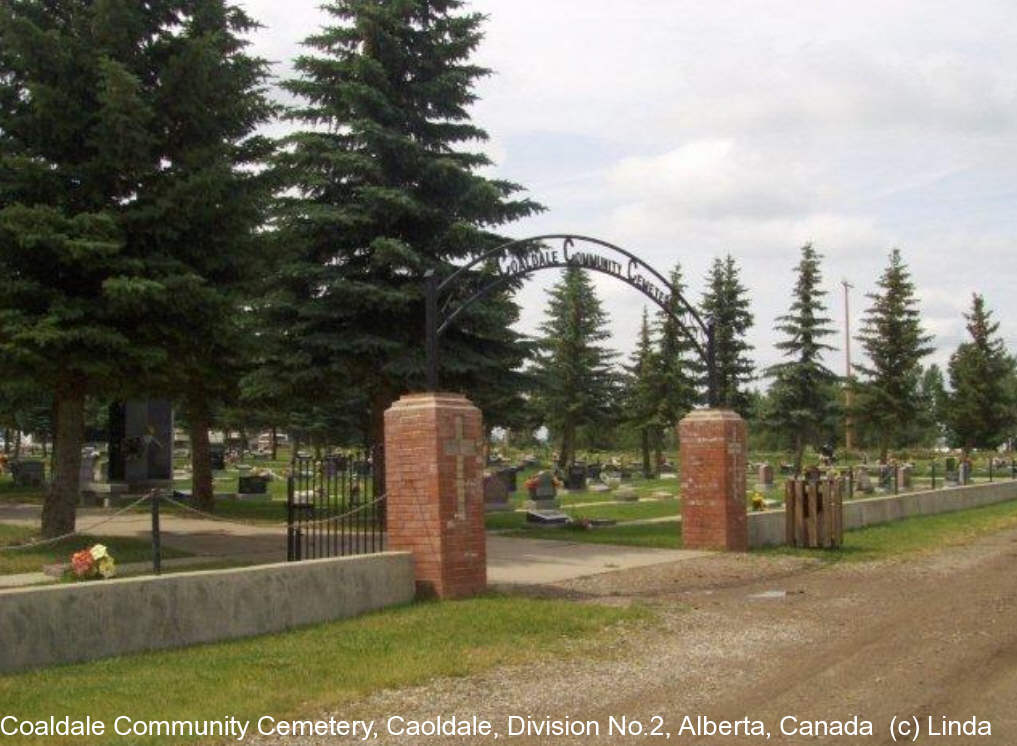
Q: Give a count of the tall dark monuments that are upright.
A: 1